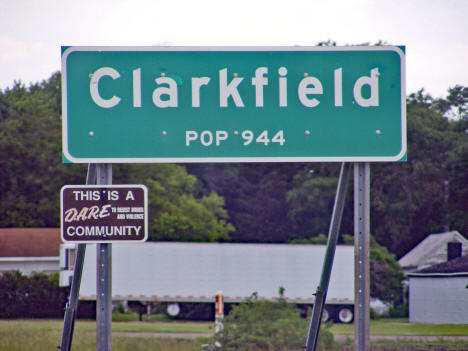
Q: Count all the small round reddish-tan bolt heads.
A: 10